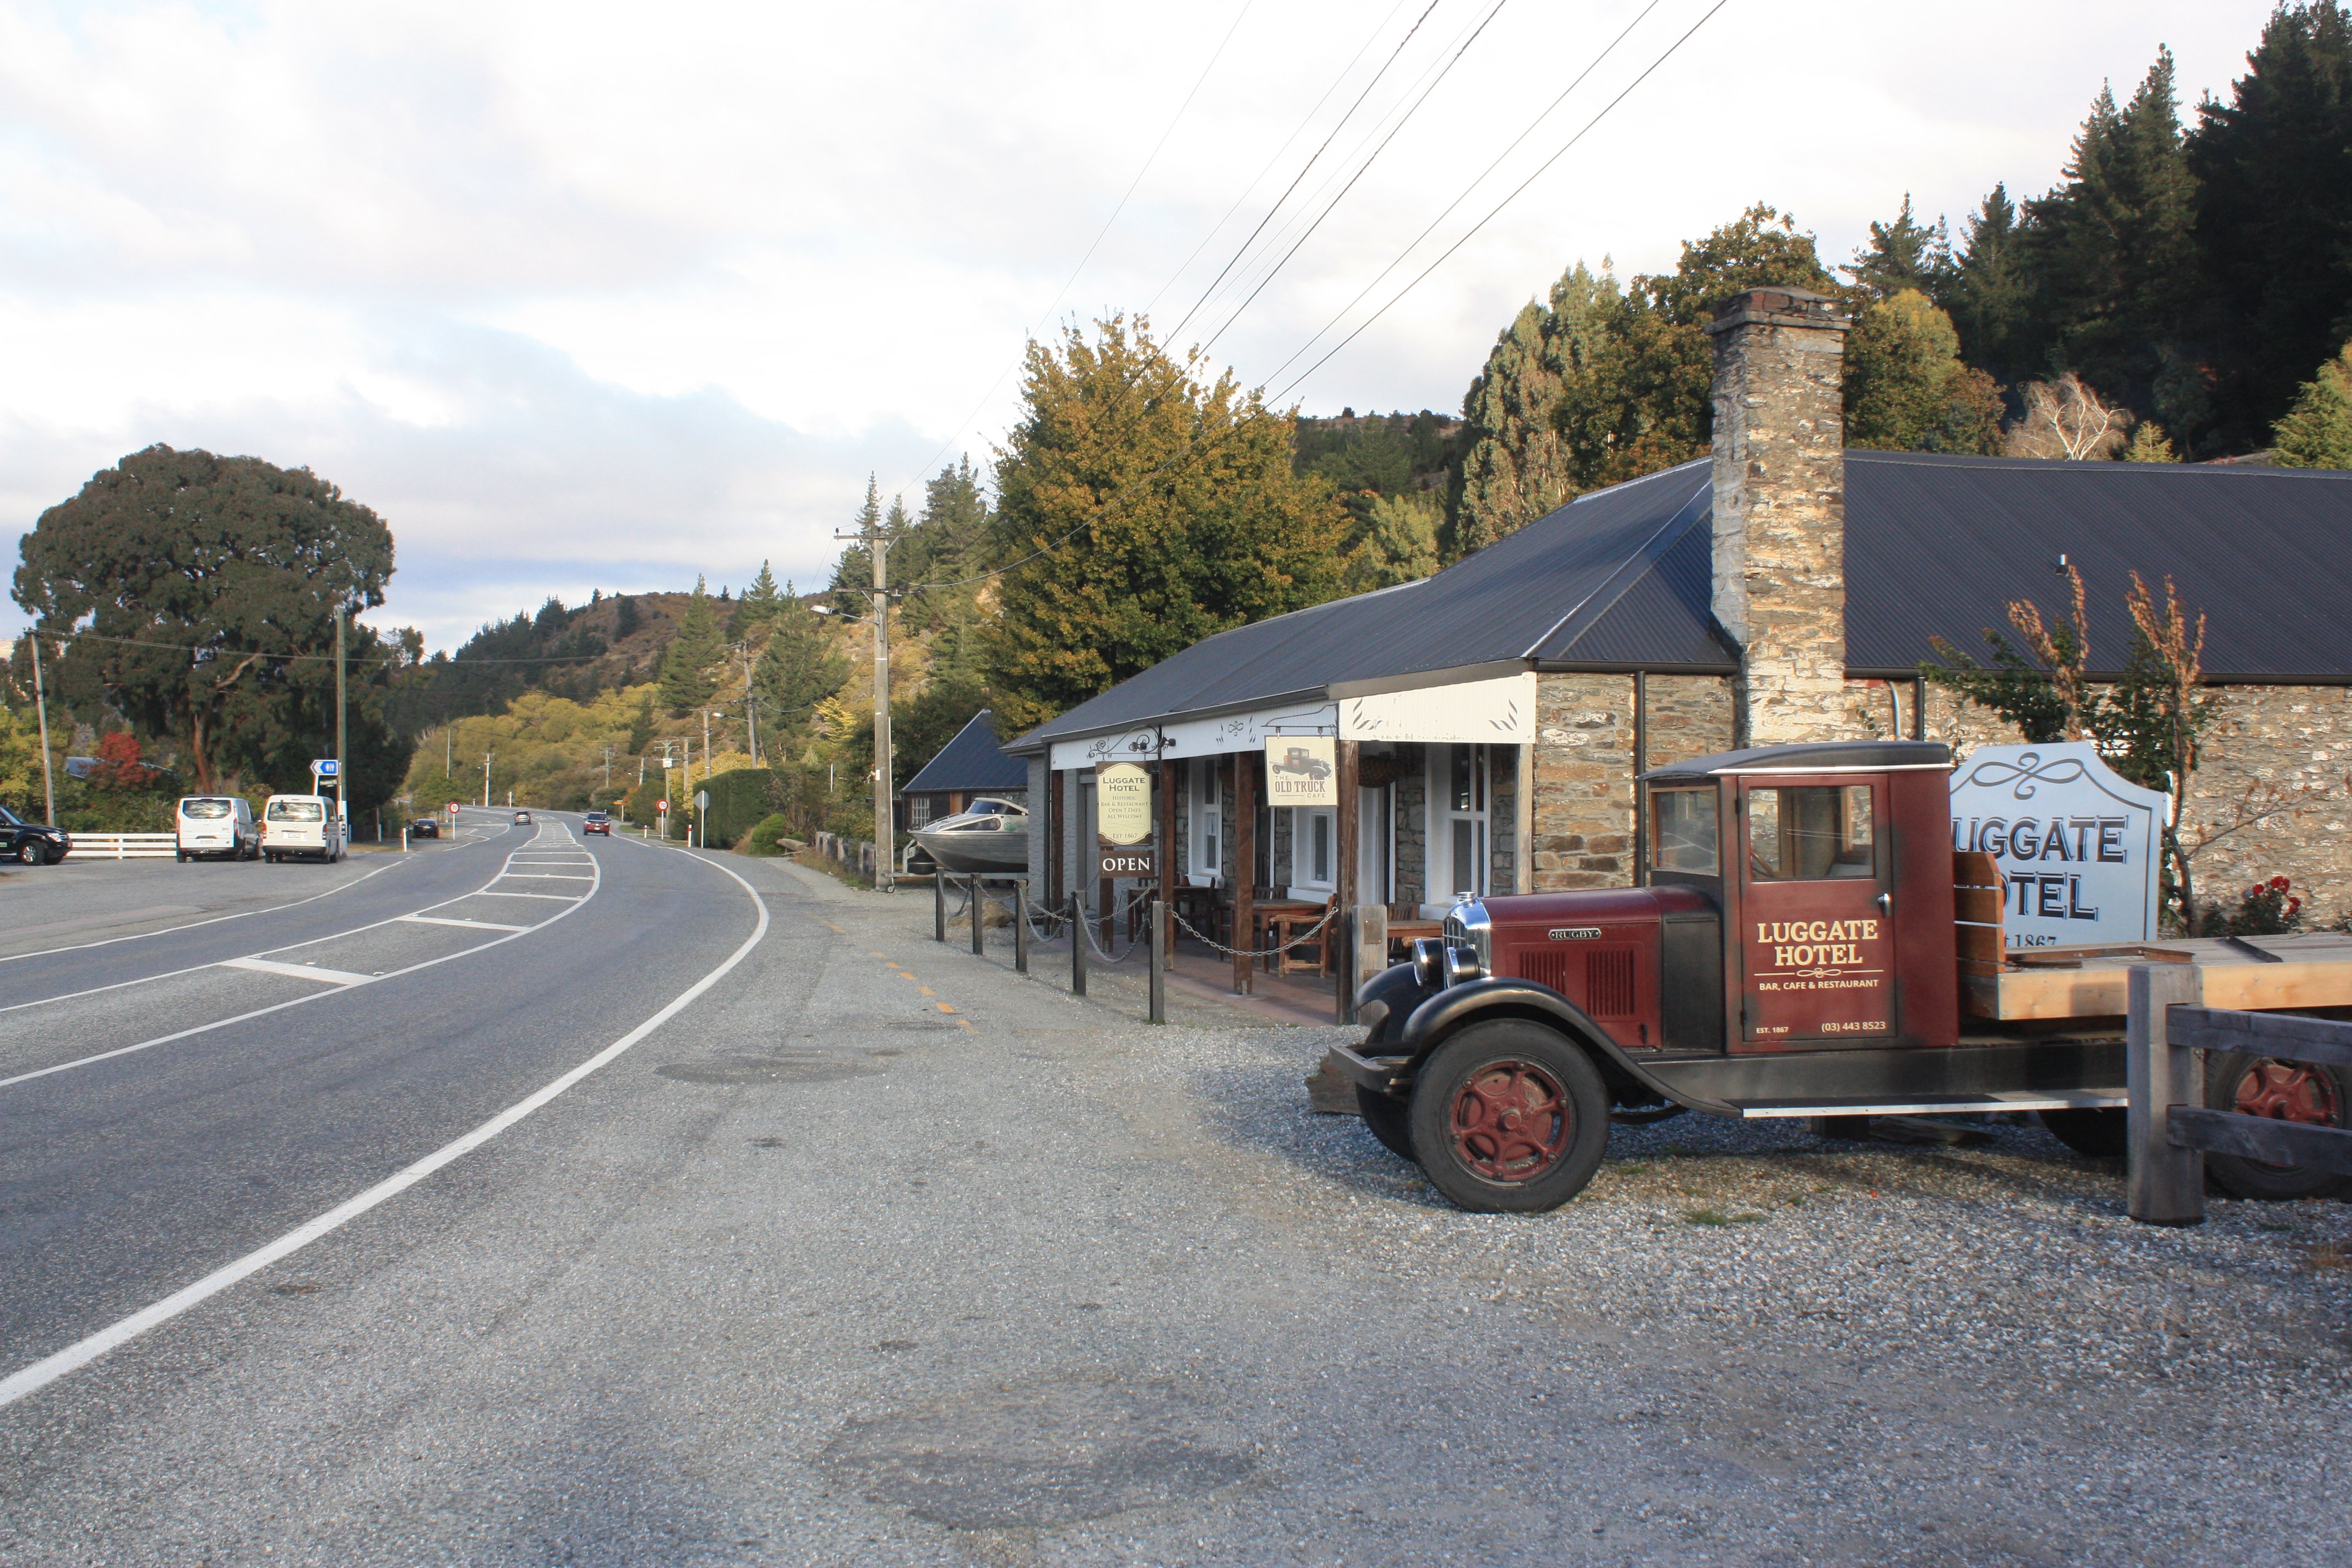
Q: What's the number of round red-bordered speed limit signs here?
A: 2